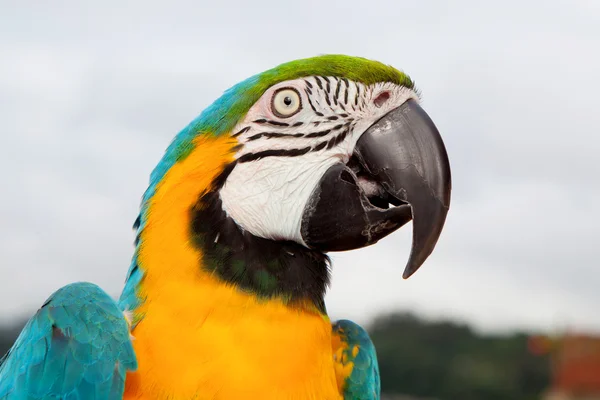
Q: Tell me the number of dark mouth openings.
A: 1